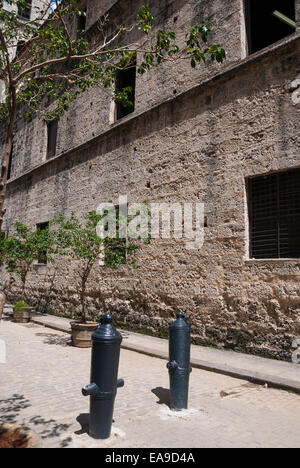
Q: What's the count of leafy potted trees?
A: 2